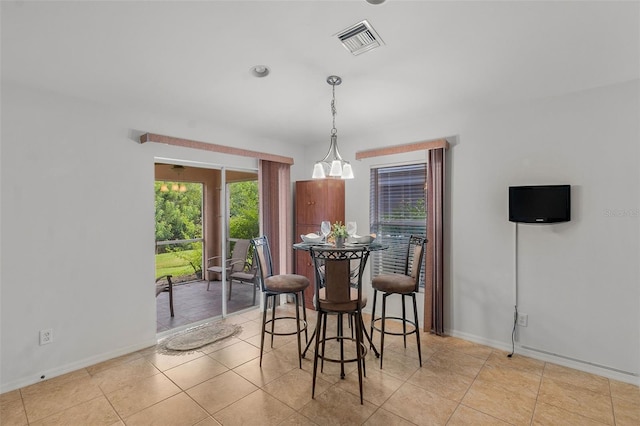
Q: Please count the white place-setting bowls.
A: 2